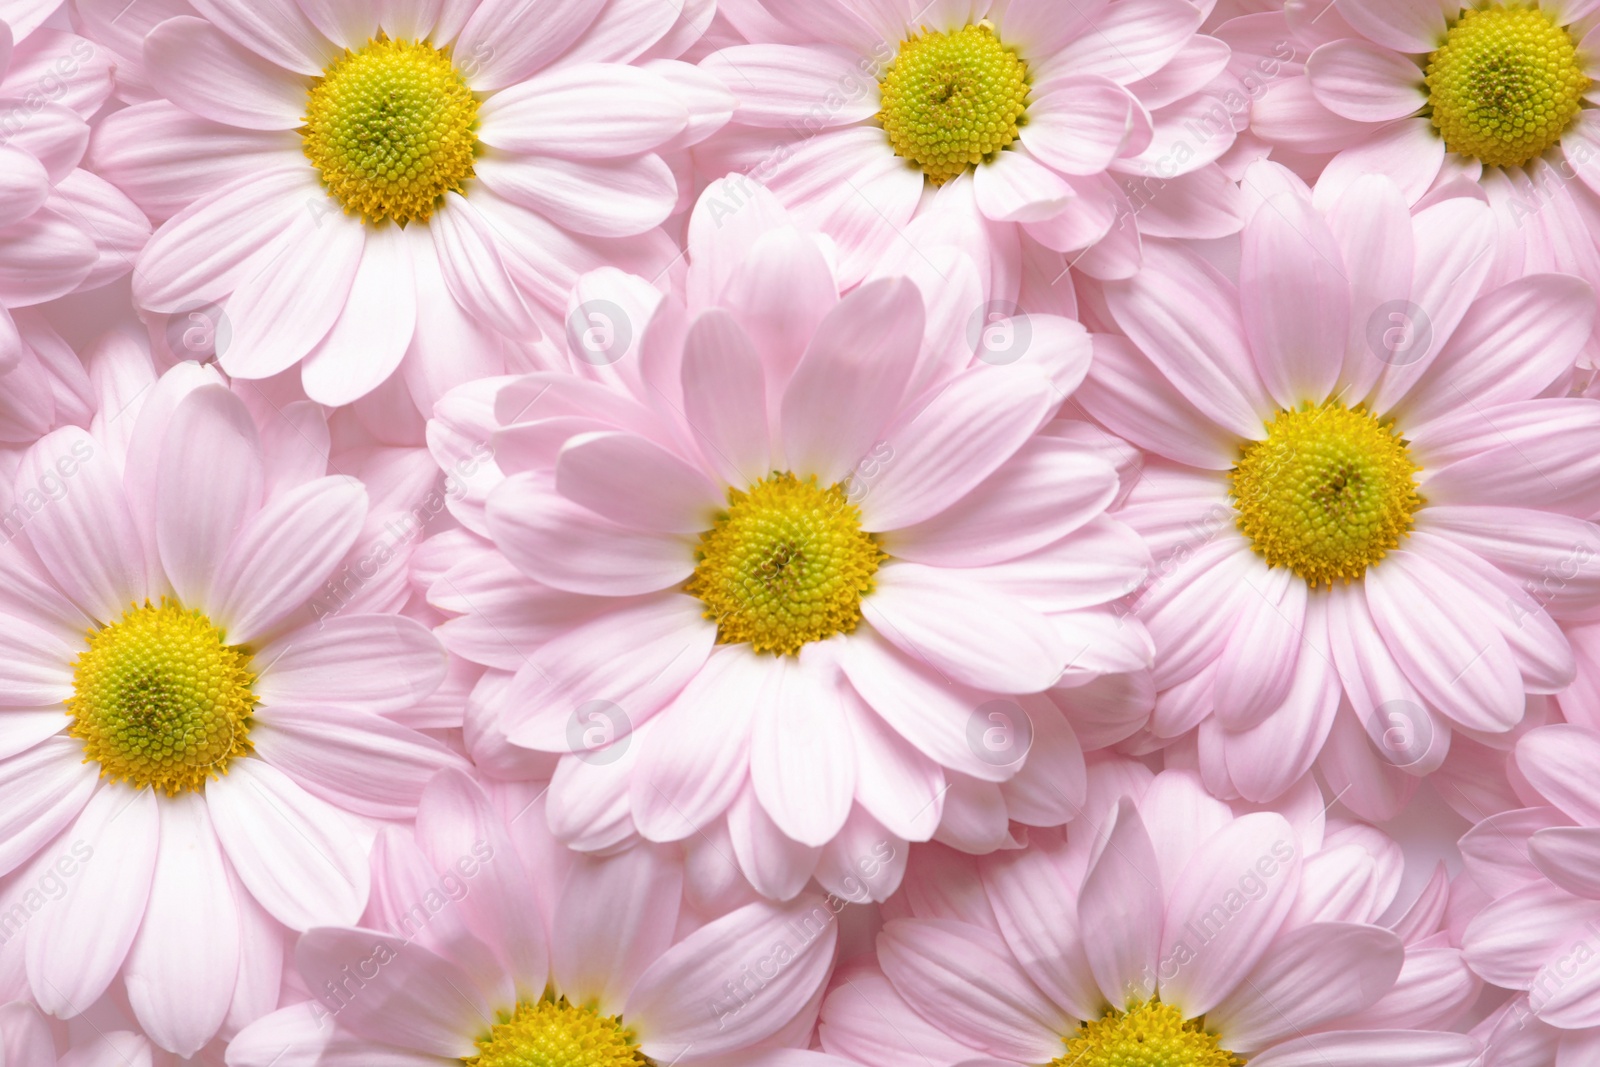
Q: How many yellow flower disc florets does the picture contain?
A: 8